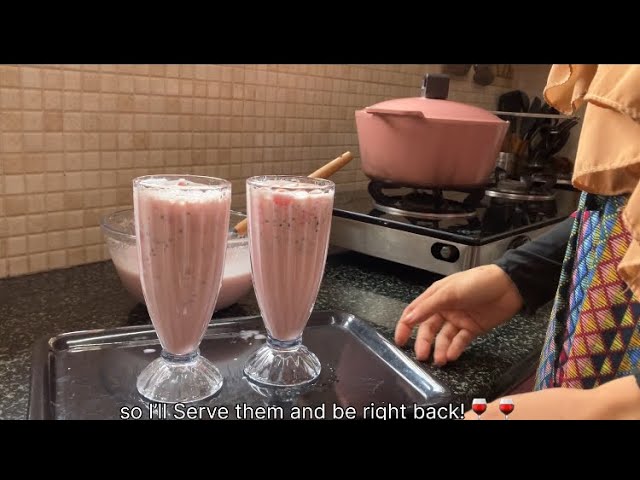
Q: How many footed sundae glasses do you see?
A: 2